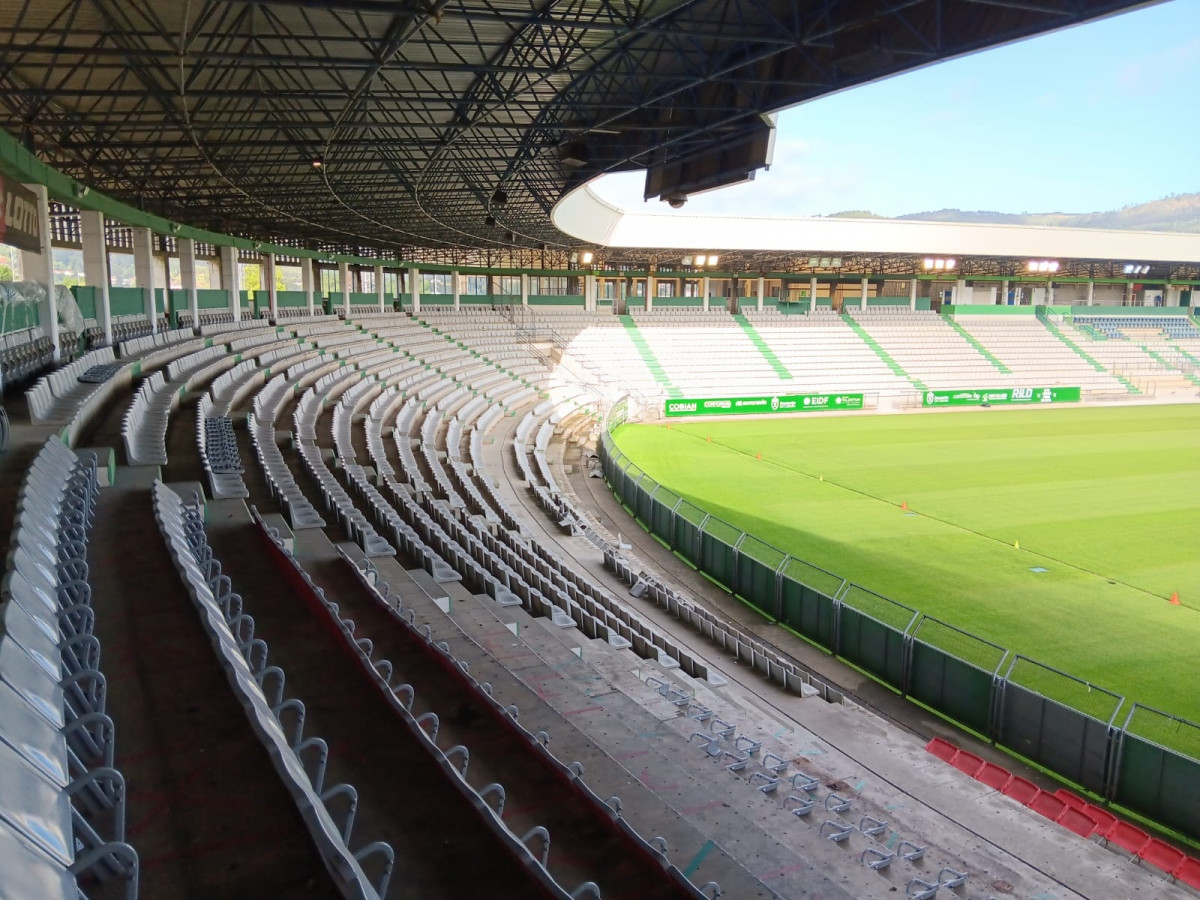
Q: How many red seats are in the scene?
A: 11